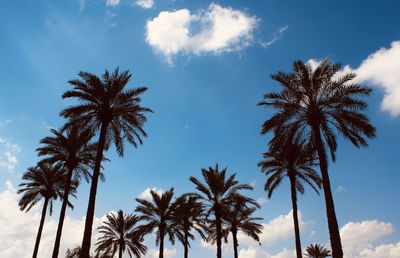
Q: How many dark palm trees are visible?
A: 11